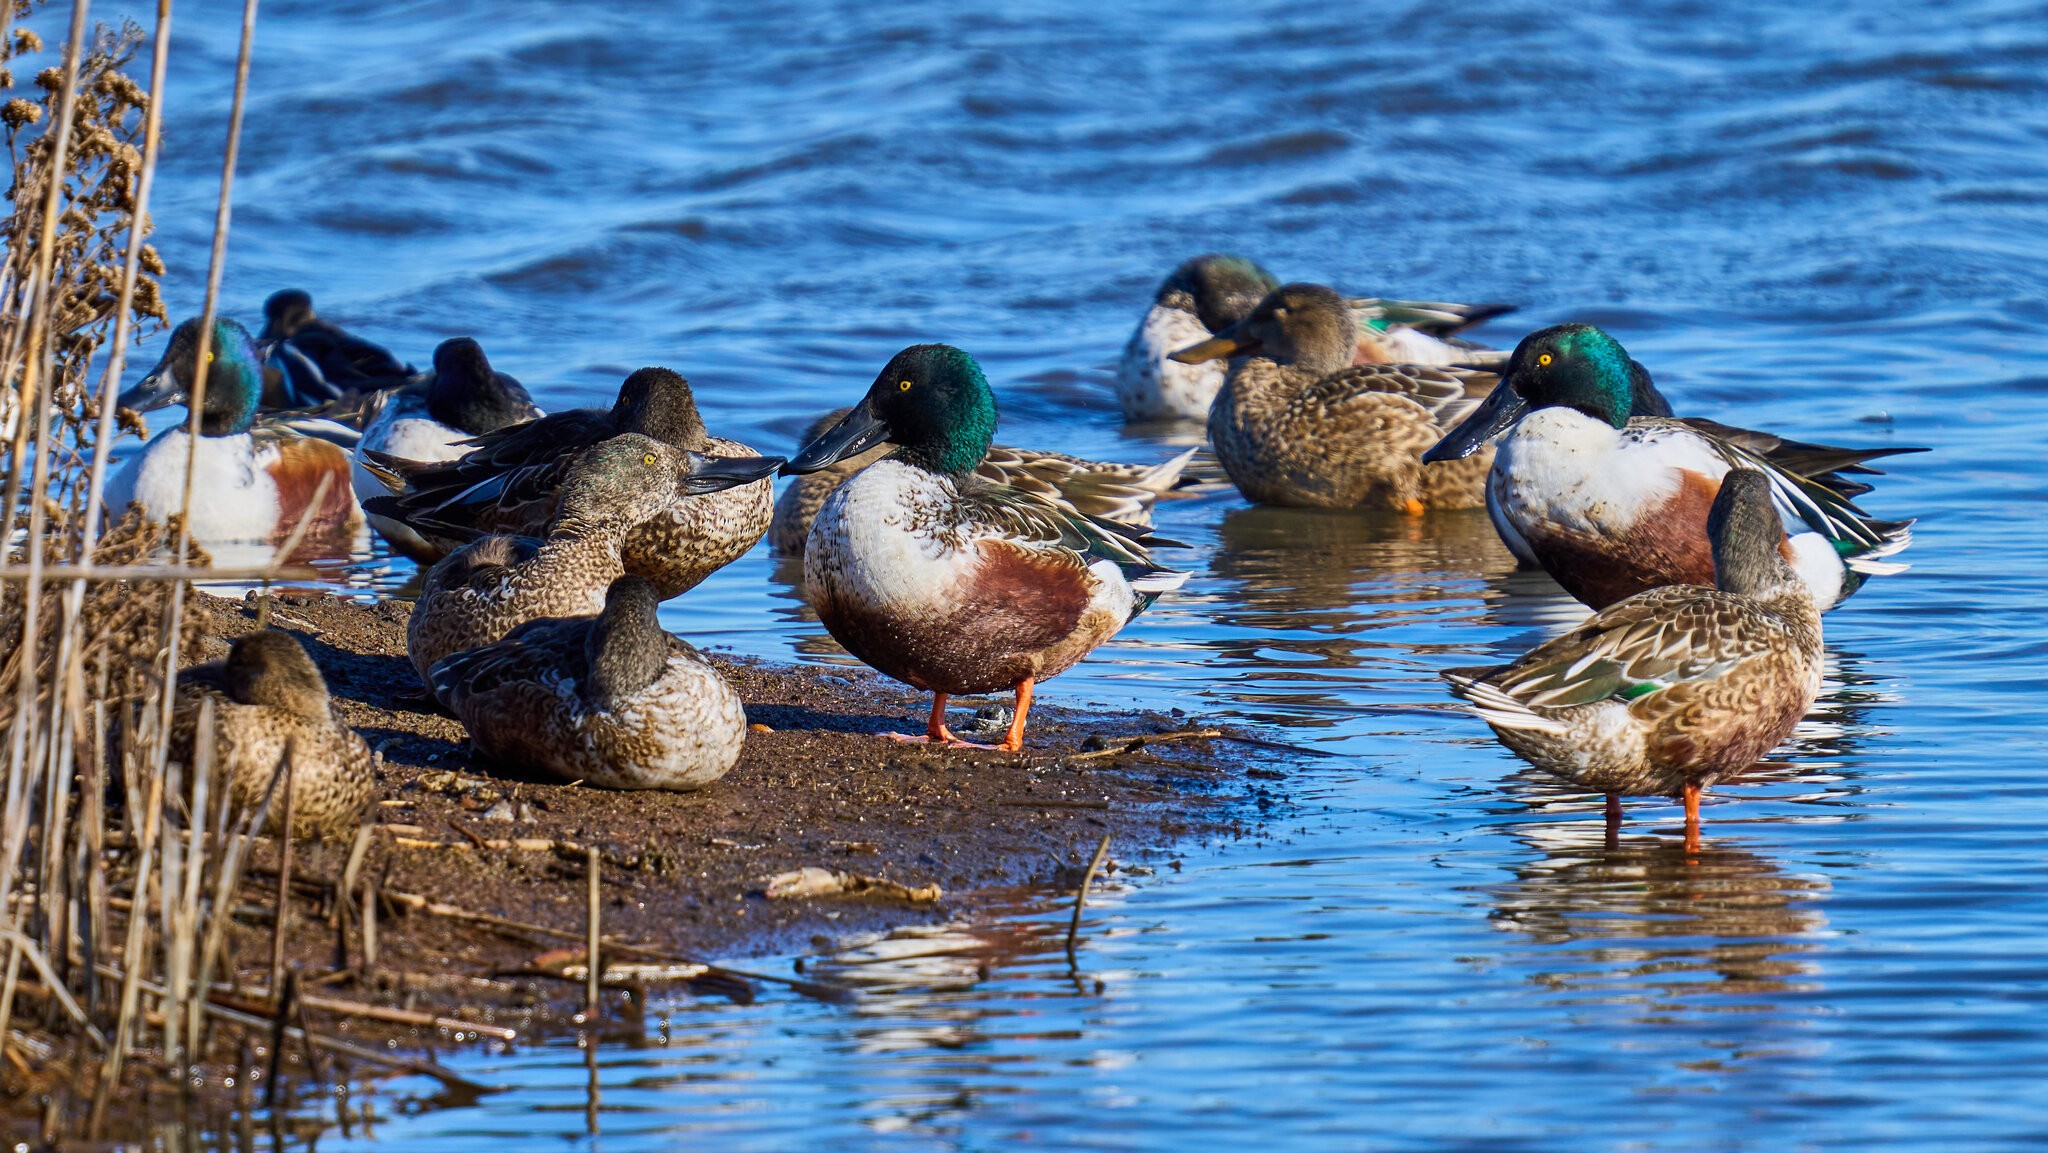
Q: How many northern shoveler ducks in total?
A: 14